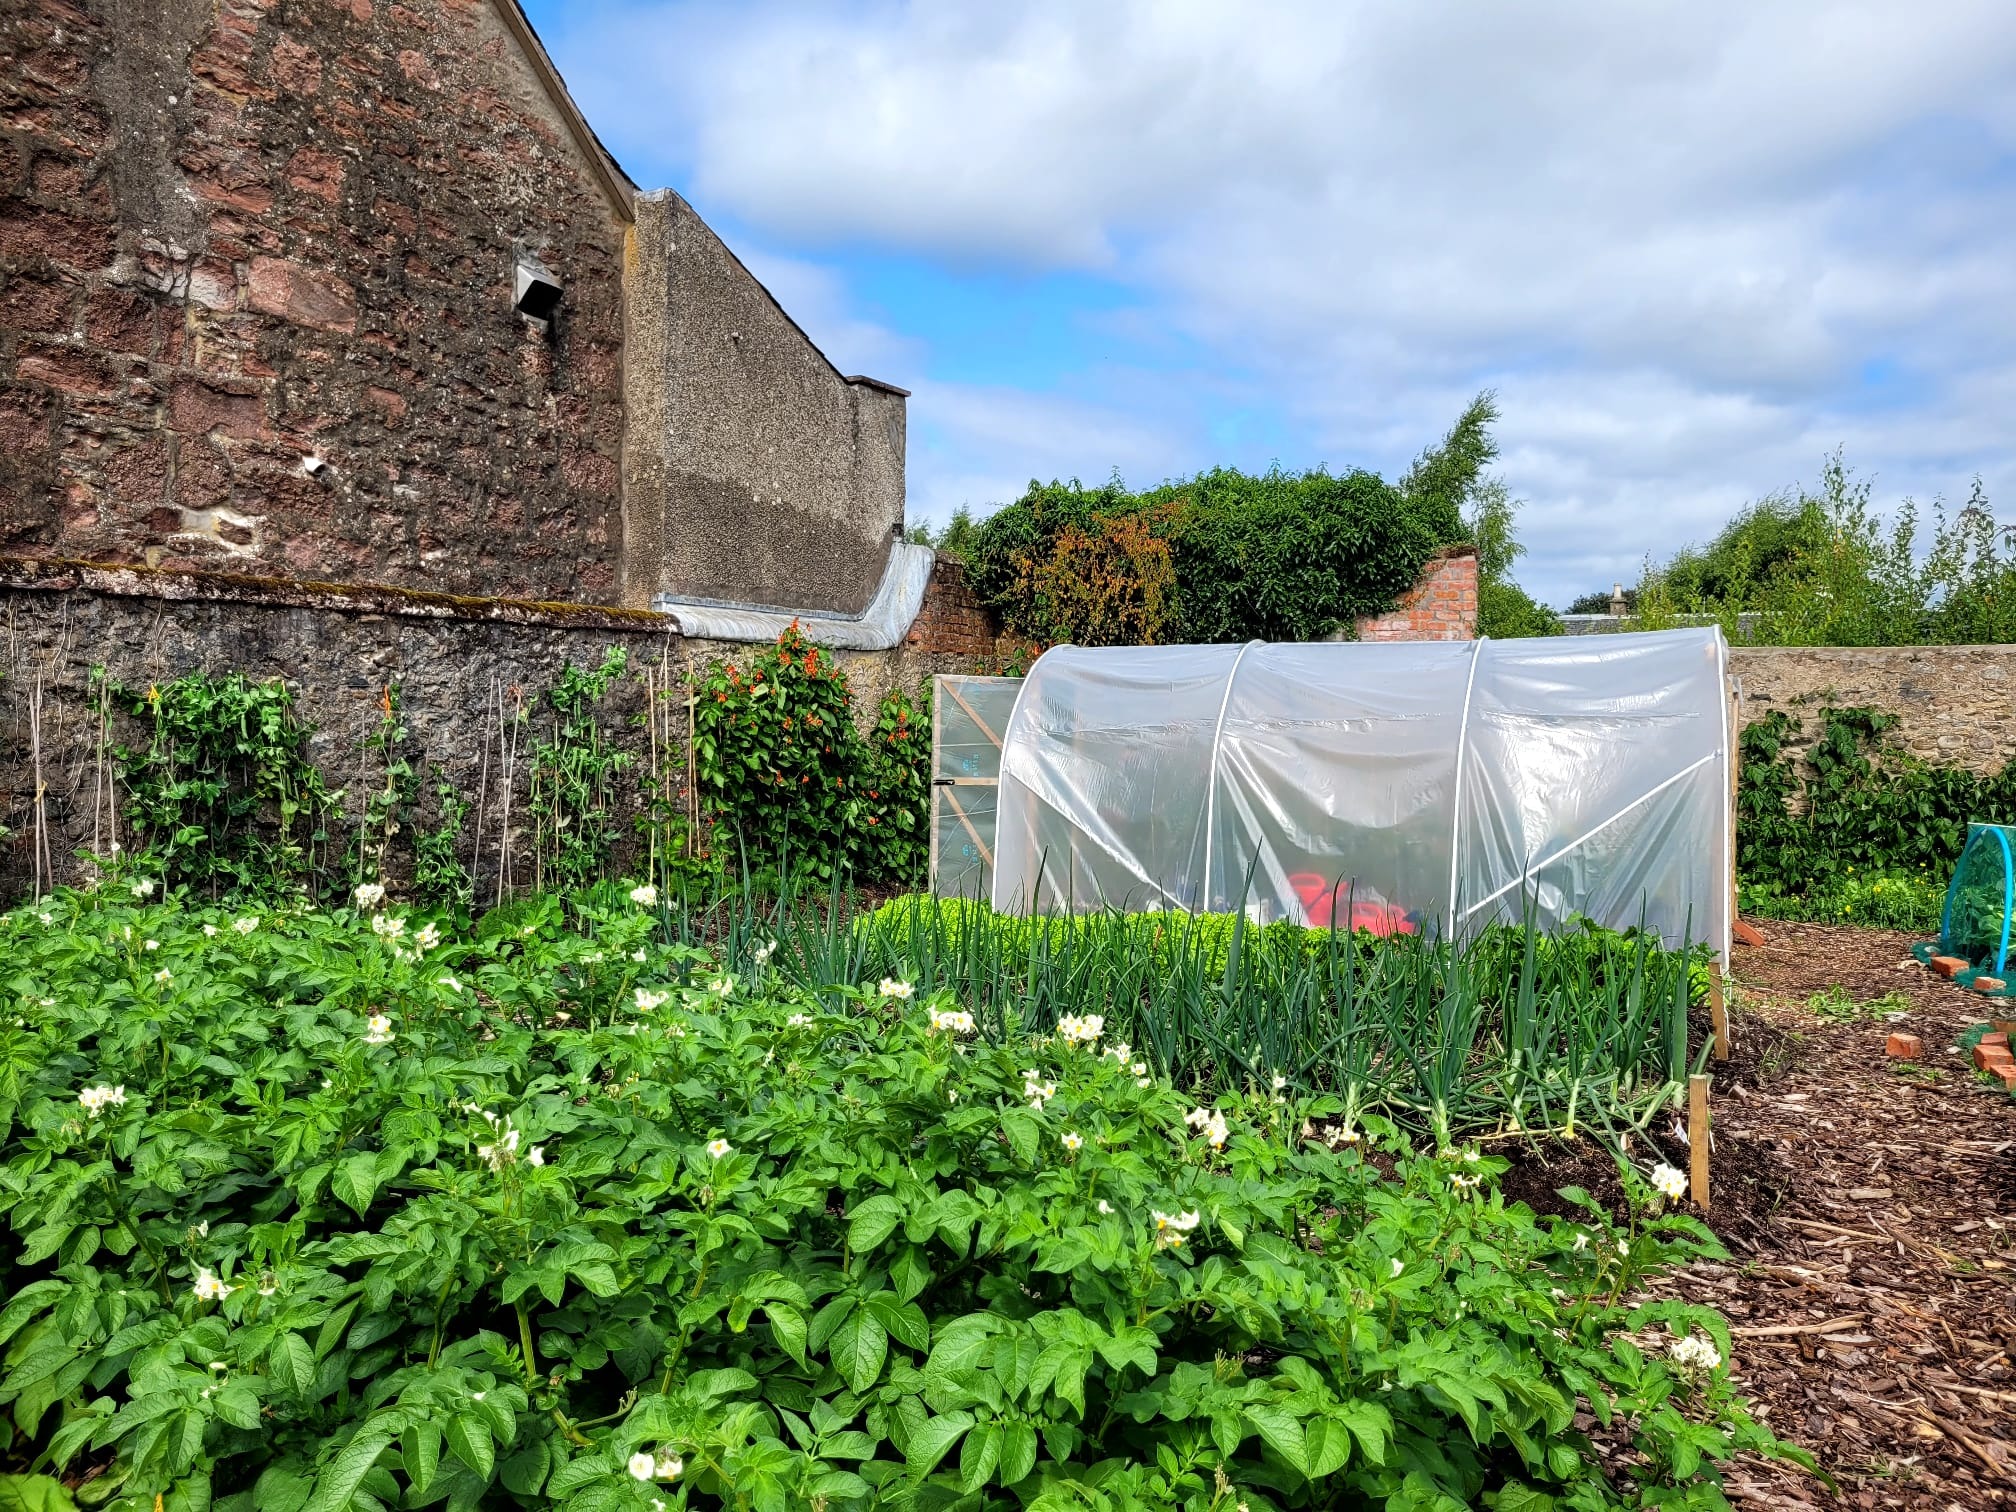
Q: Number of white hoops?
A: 4